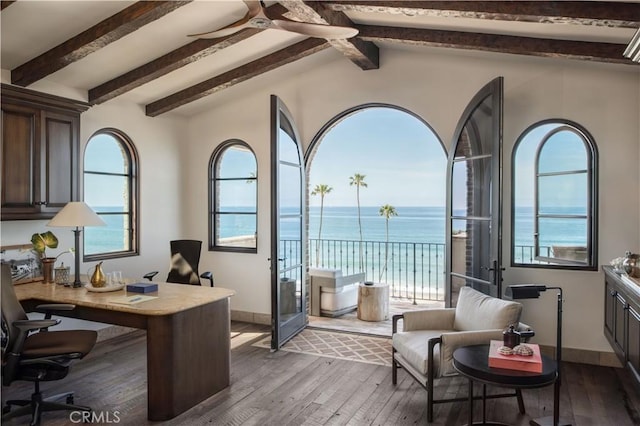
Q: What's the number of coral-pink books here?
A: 1